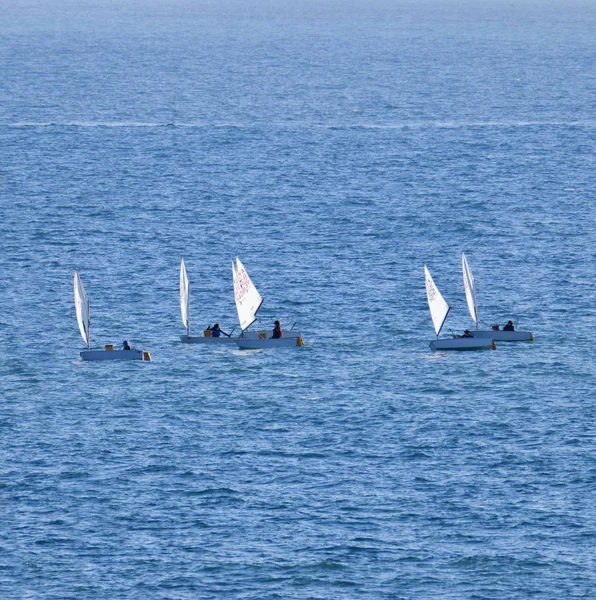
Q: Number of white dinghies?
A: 5